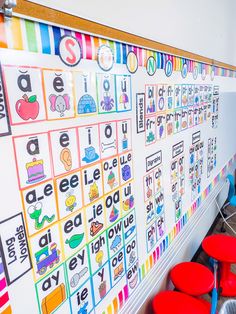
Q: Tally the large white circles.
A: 9